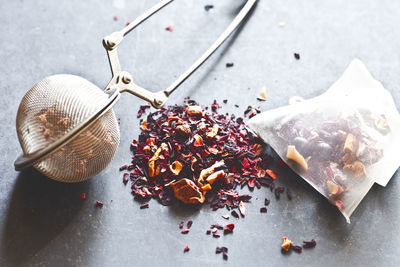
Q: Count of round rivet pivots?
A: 3